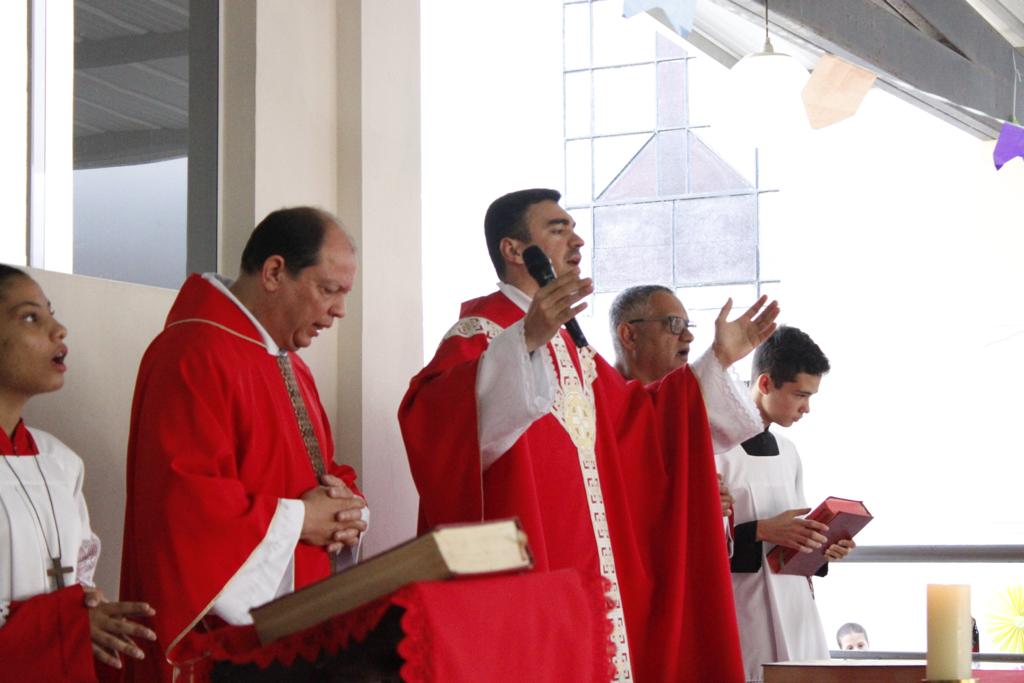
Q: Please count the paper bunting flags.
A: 3